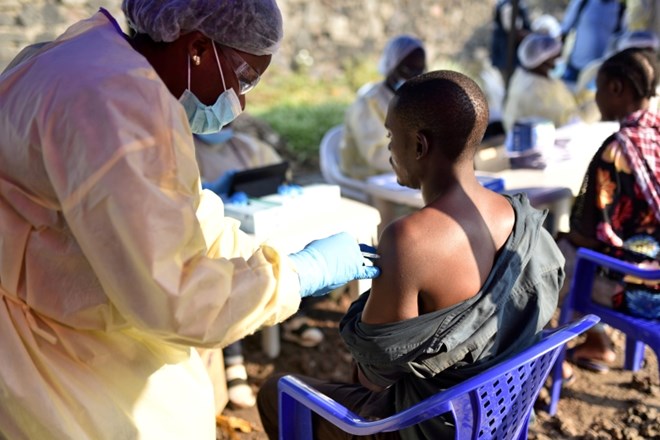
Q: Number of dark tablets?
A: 1